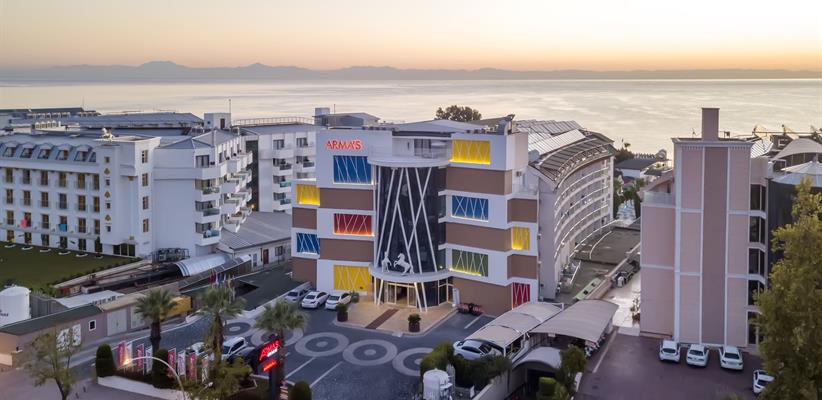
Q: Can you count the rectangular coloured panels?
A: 10